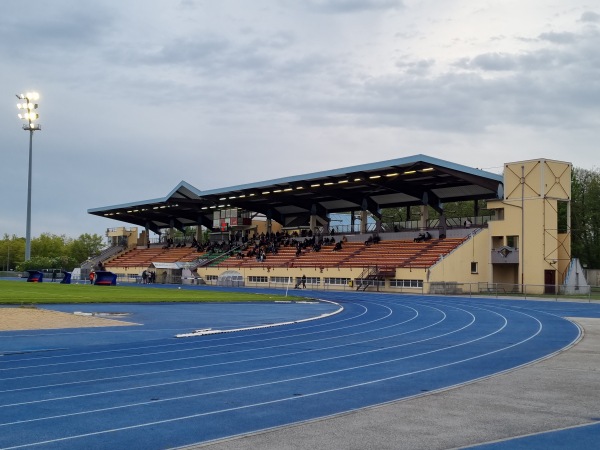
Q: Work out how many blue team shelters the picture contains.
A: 3